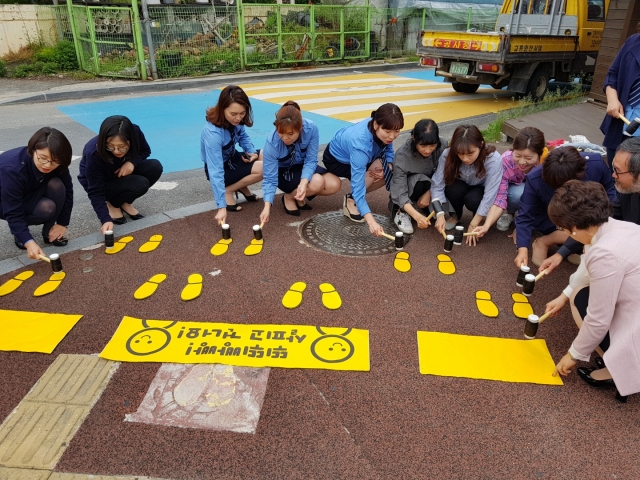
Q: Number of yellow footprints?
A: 14